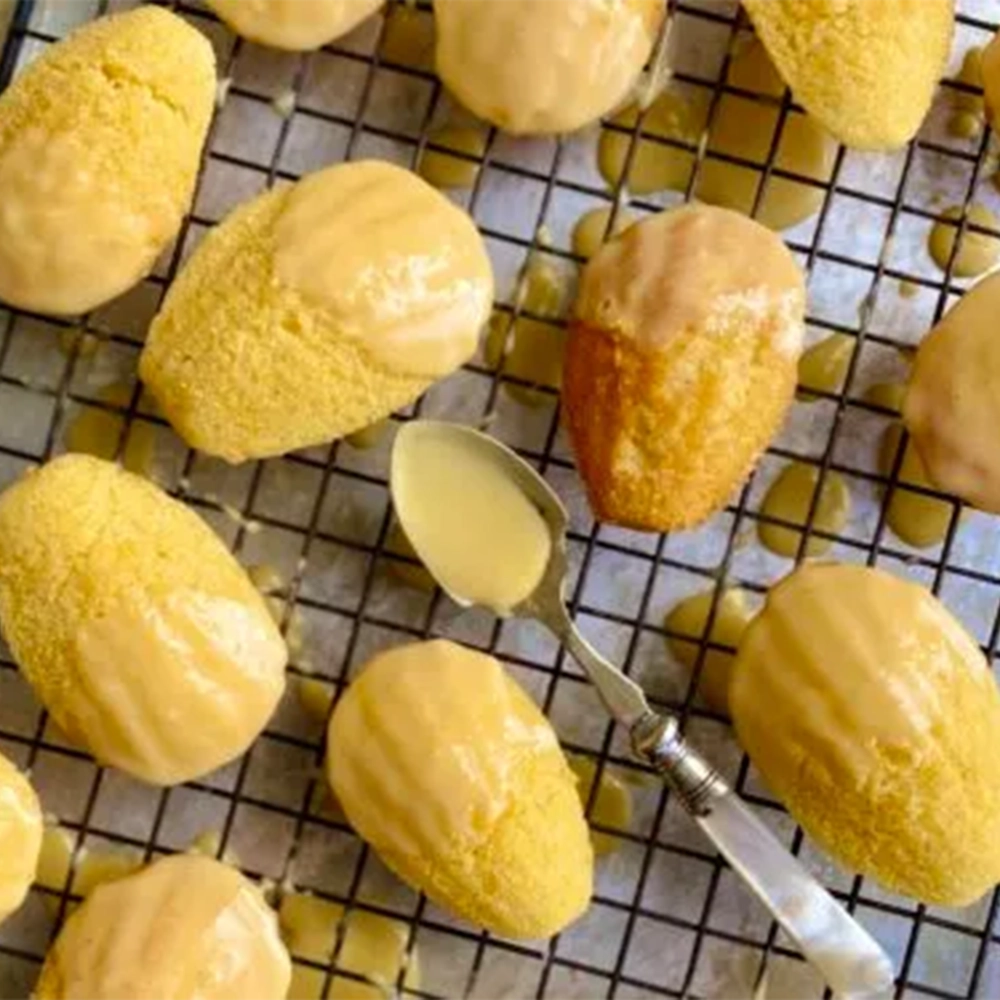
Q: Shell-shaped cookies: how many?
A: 13